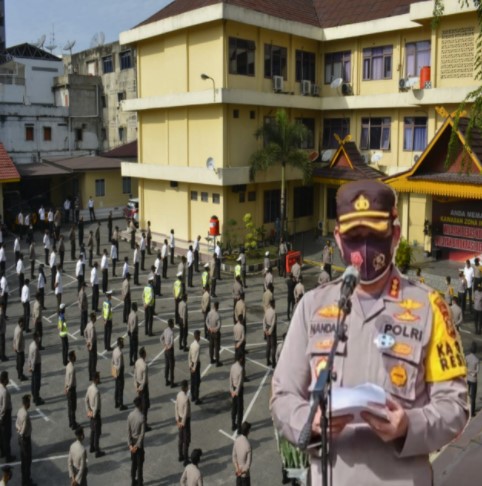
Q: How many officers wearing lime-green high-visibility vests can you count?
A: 6